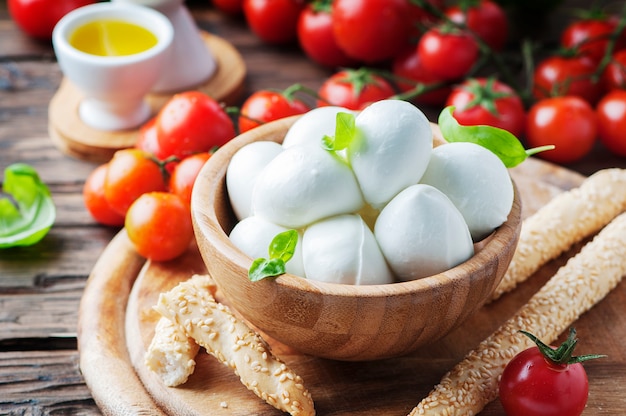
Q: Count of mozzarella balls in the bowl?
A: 8